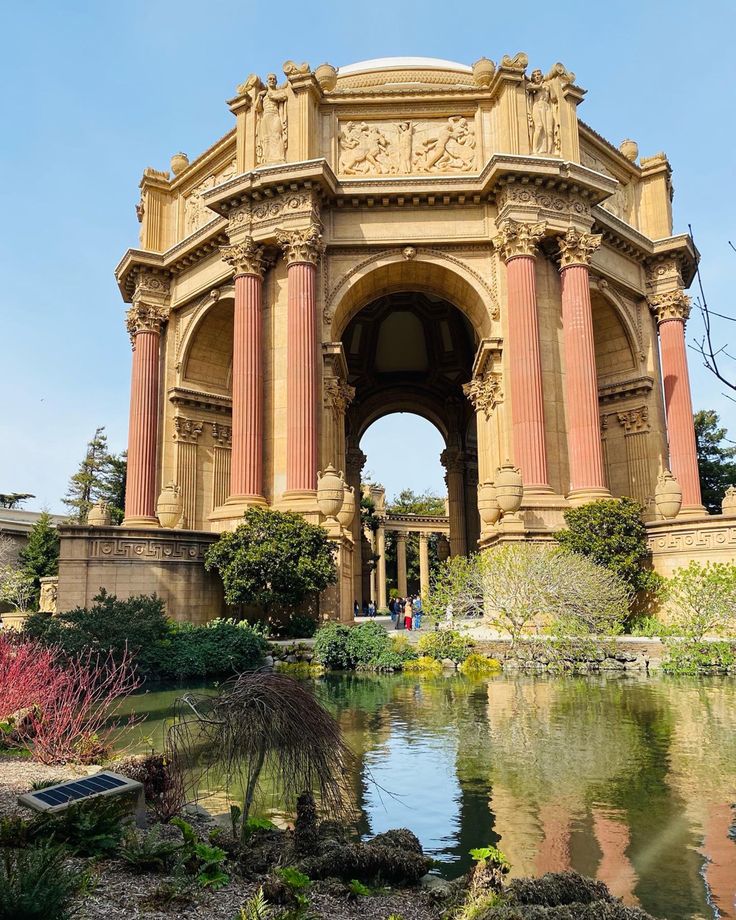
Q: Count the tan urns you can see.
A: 12